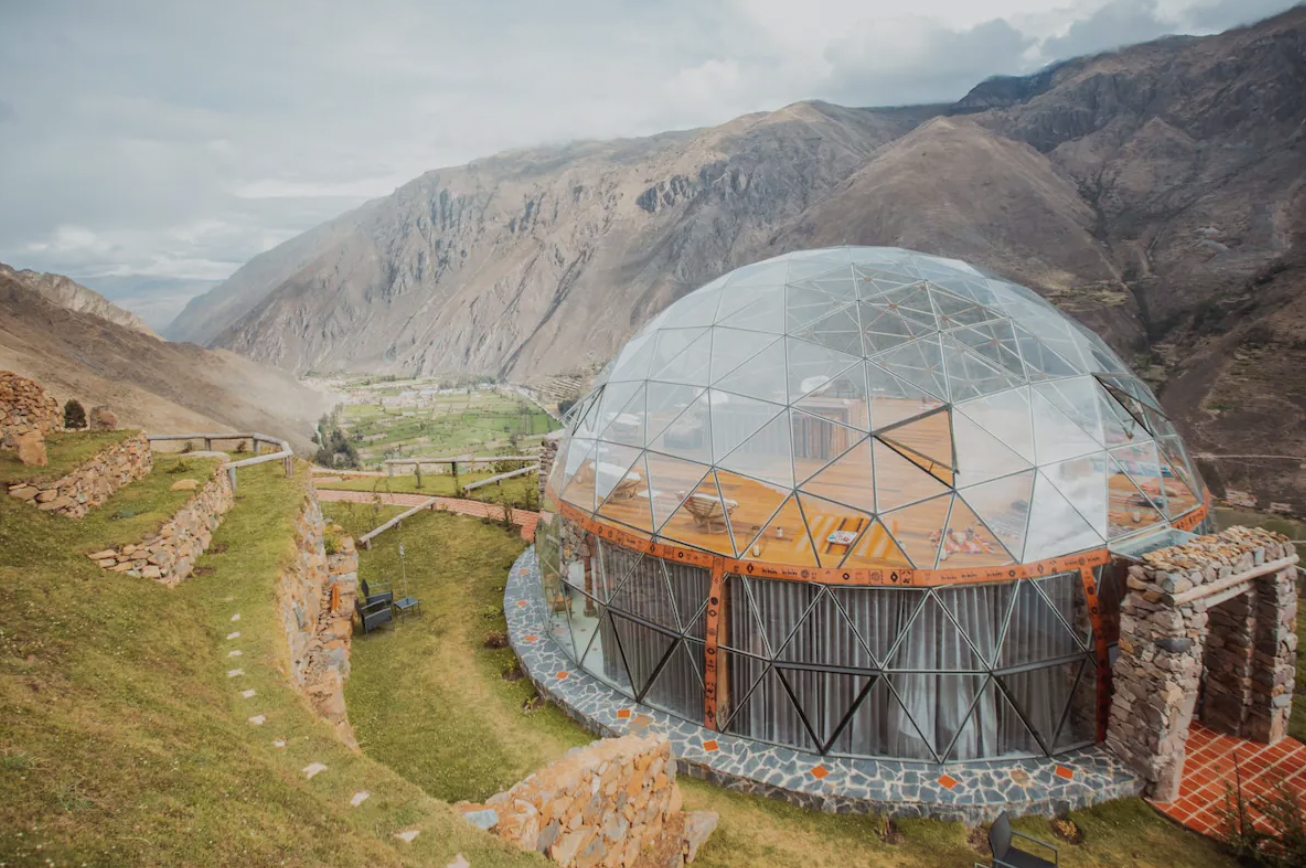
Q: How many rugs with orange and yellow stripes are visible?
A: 1